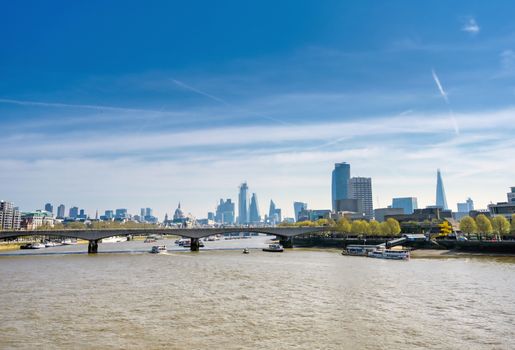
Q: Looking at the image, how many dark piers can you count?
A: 3